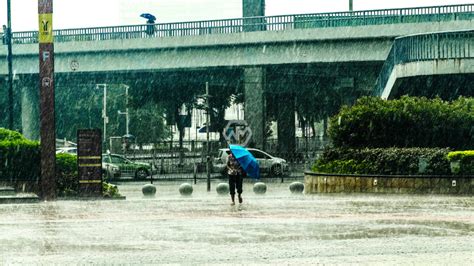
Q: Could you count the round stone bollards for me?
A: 5